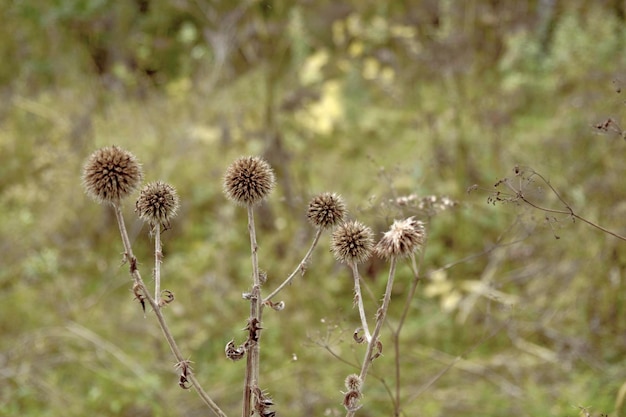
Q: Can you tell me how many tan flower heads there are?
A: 6